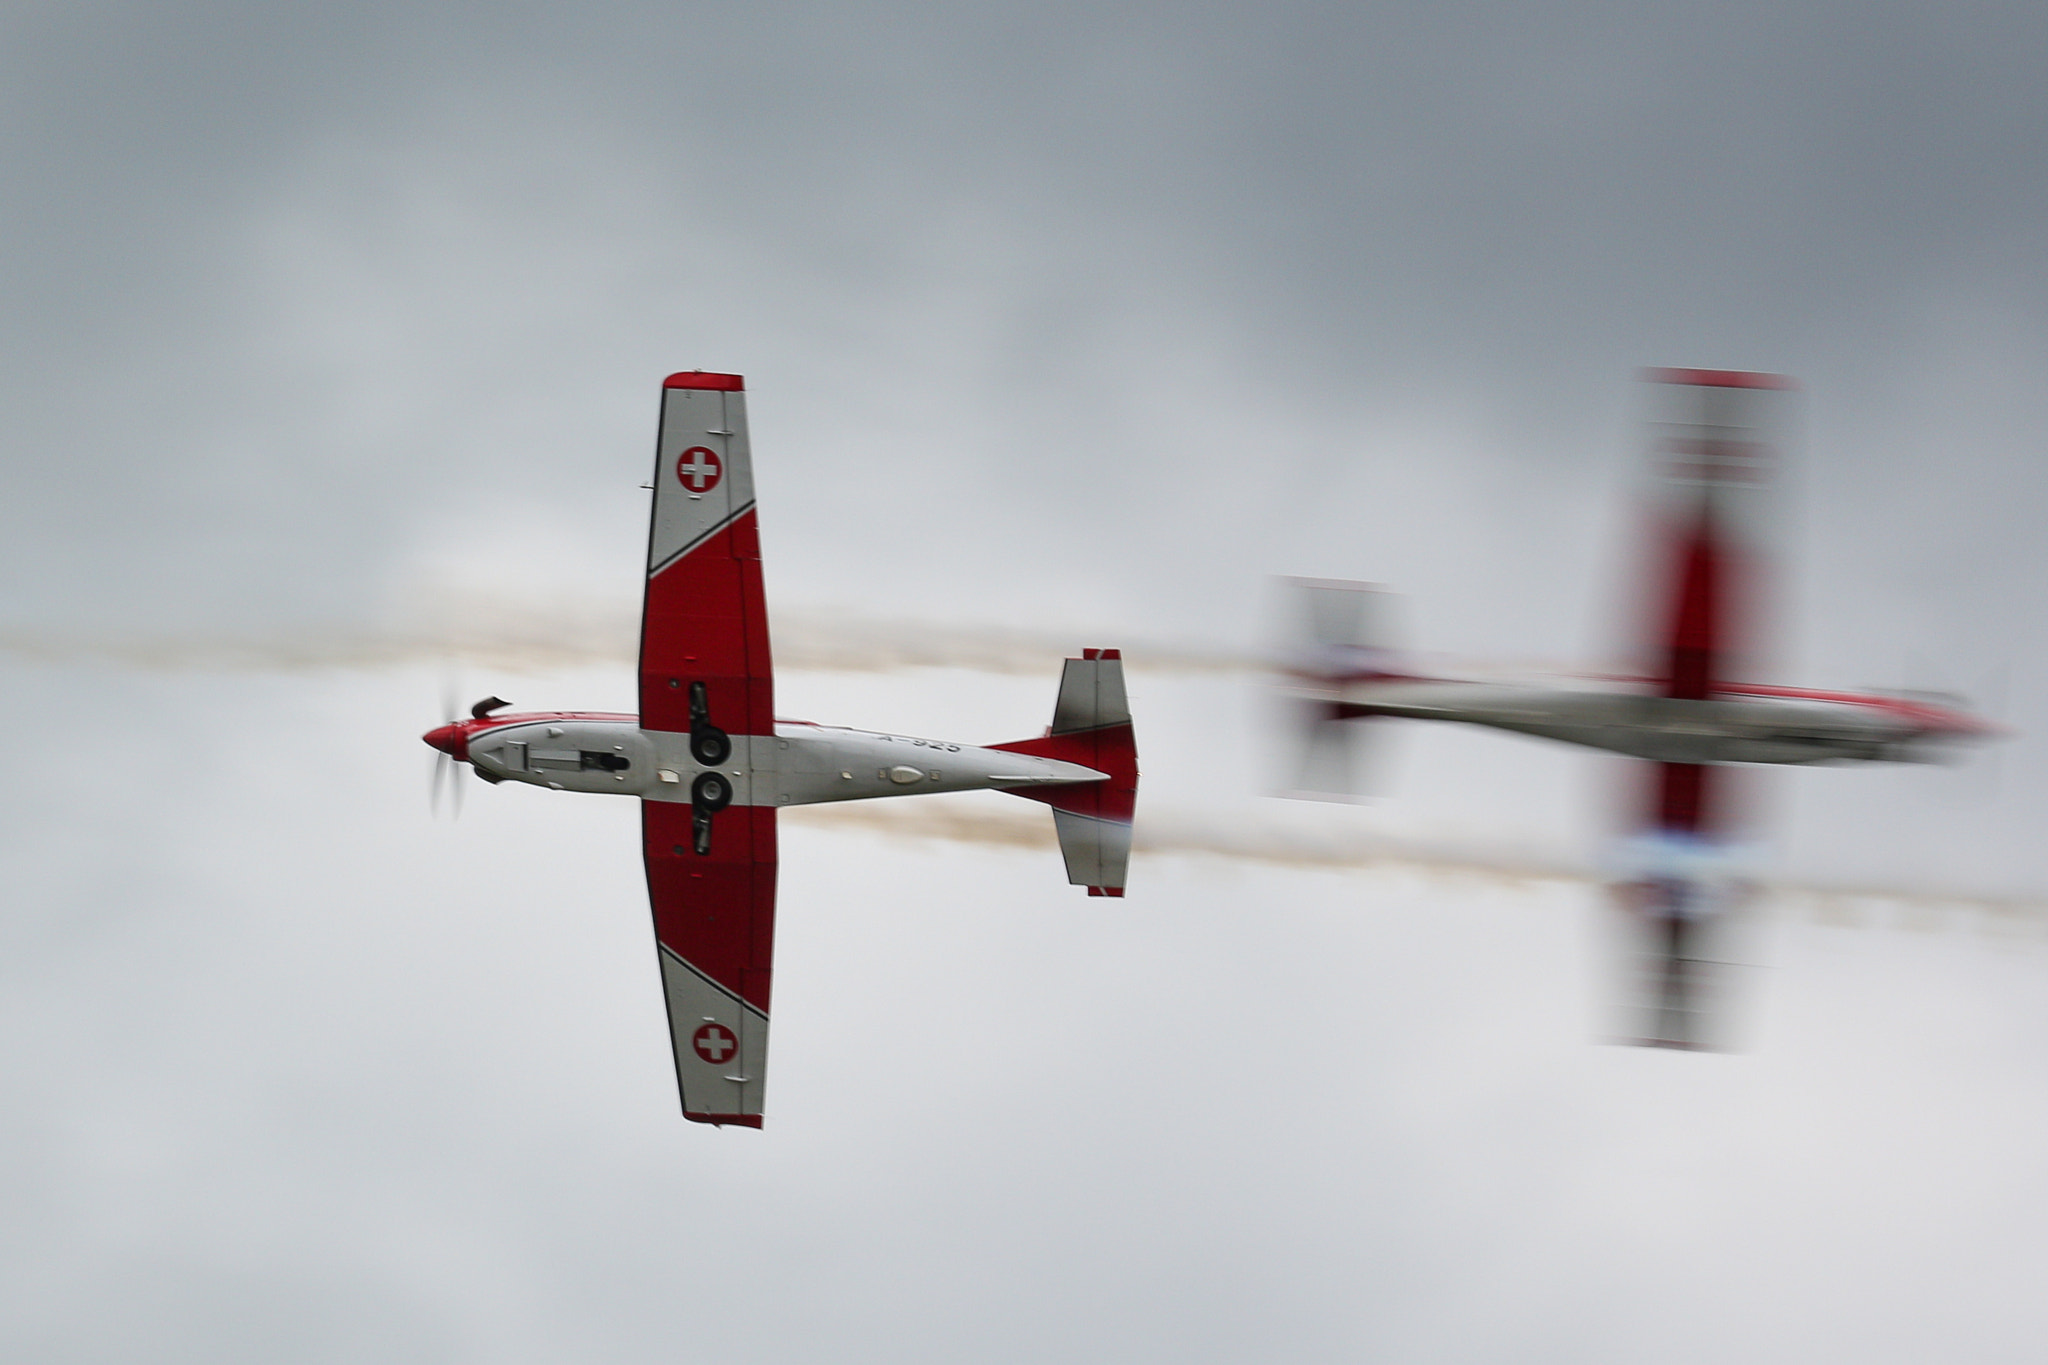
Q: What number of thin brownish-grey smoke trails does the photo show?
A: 2